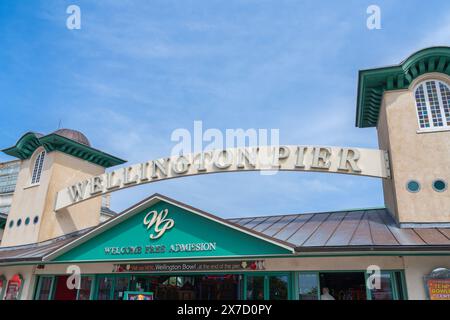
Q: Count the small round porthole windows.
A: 6